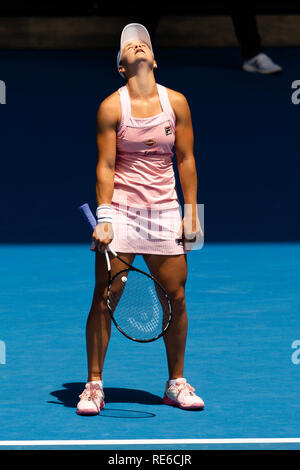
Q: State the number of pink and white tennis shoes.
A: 2